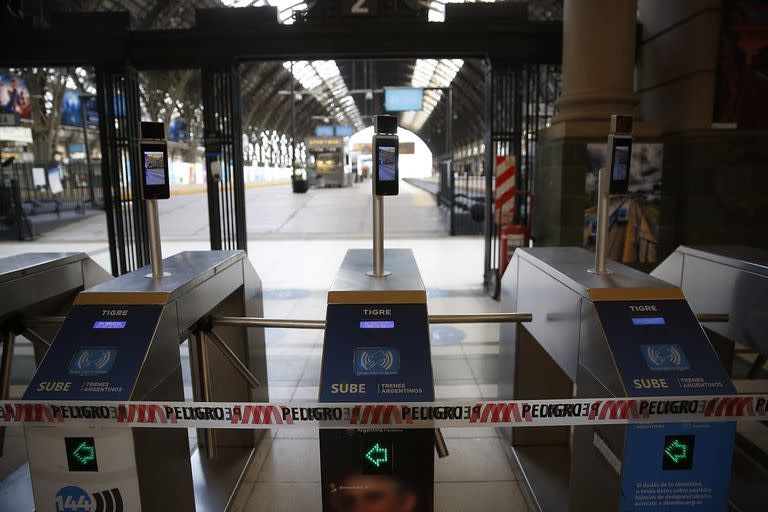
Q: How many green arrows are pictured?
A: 3